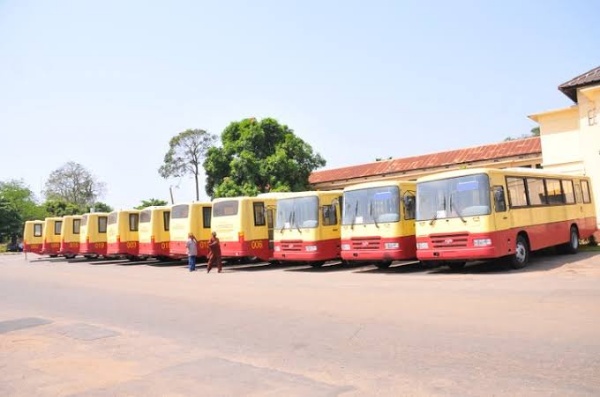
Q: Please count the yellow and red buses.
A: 11